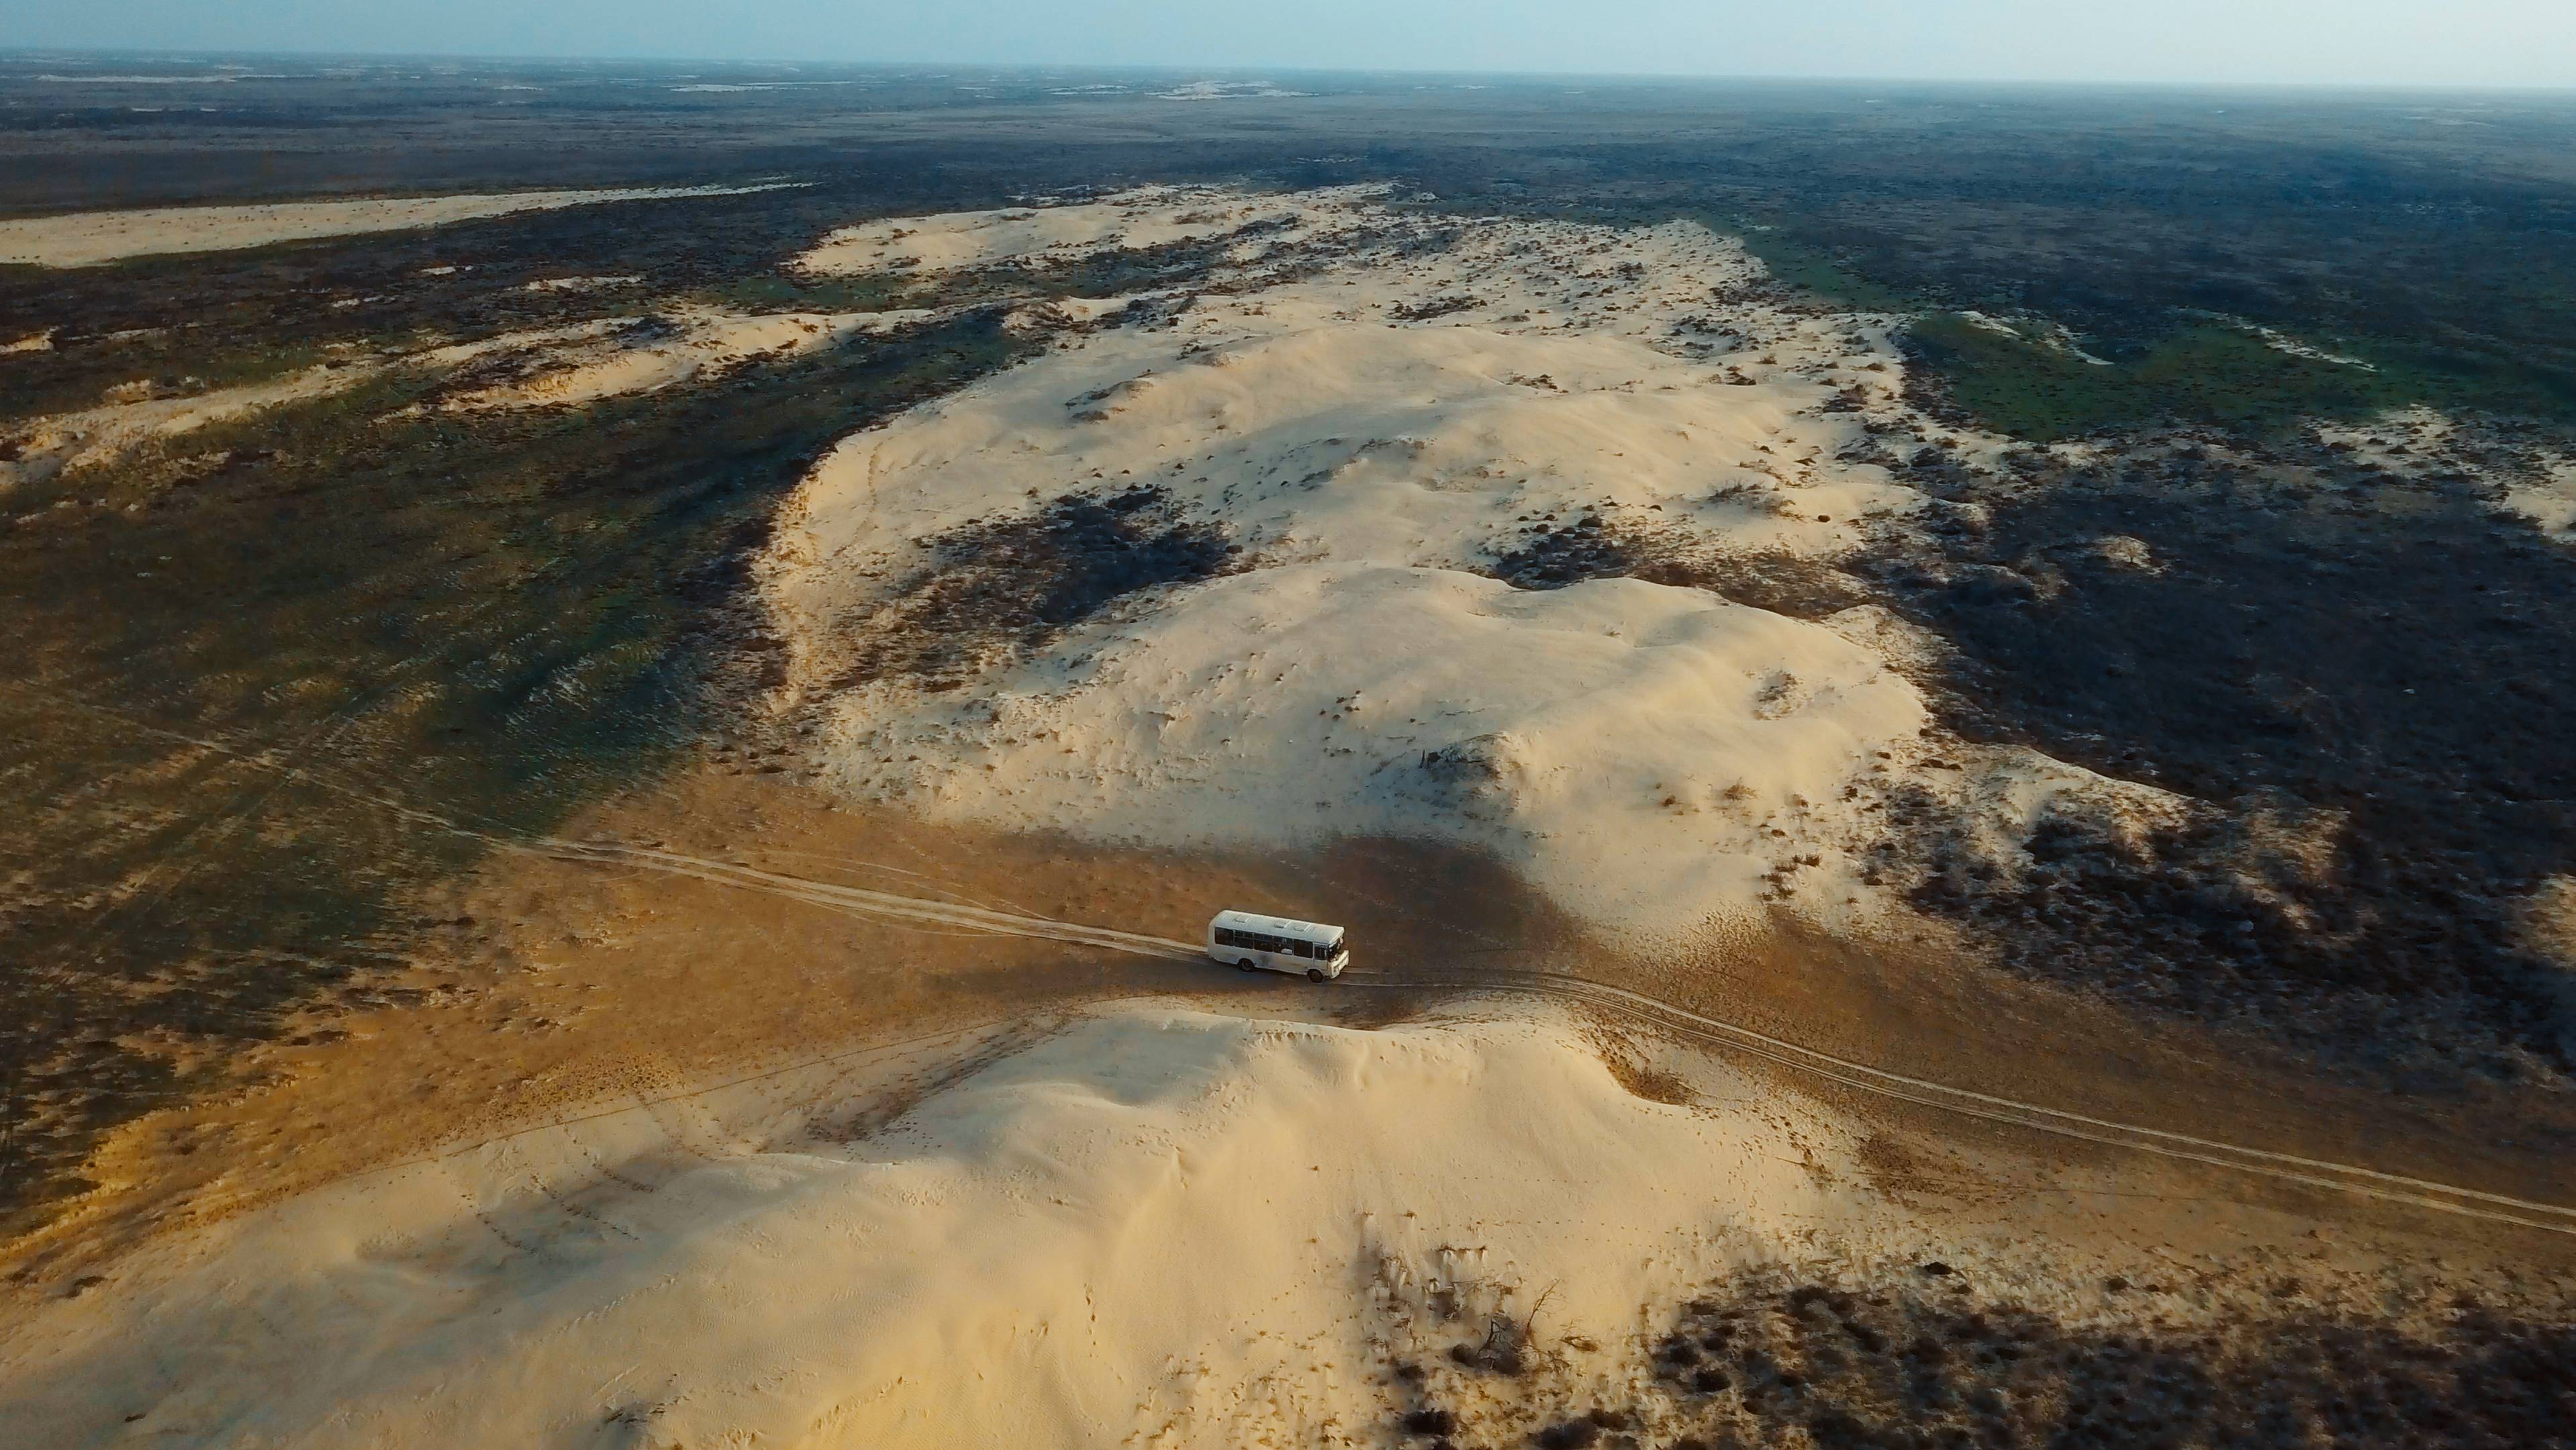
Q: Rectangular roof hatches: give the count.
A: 3